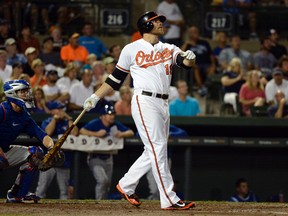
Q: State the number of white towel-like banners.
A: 1